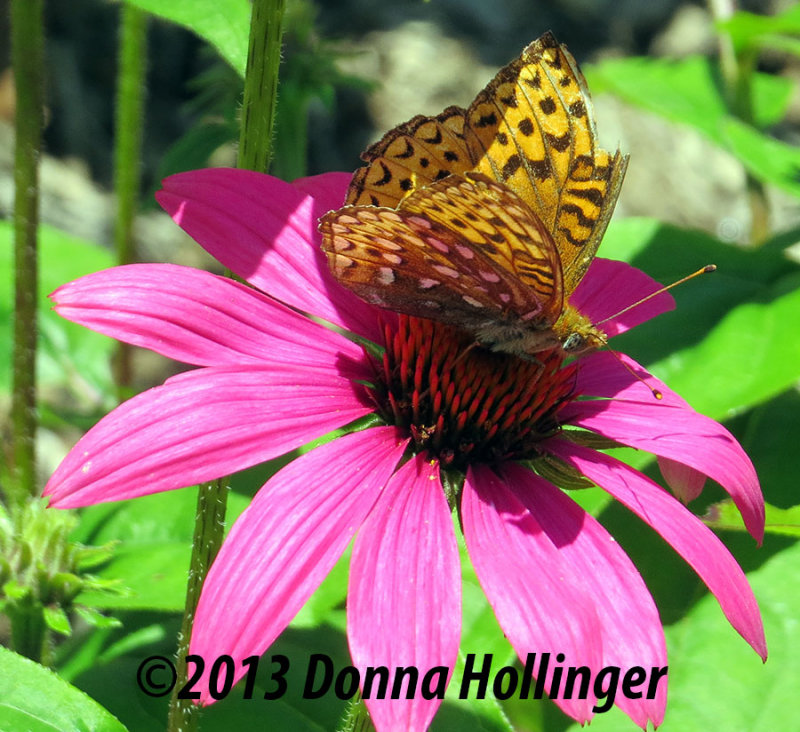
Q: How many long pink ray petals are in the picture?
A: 12